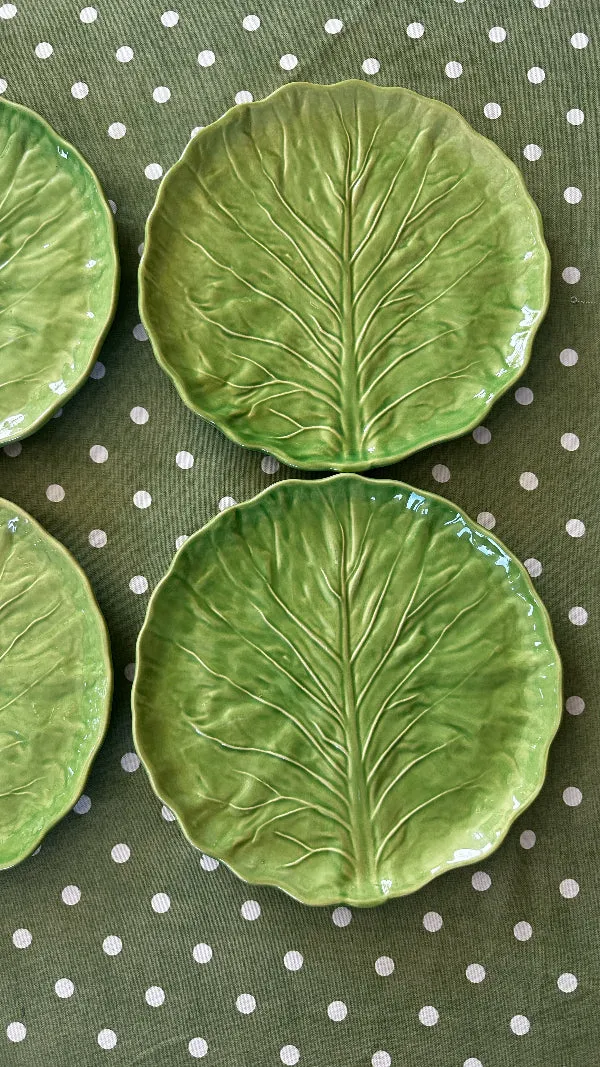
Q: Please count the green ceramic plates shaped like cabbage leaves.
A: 4